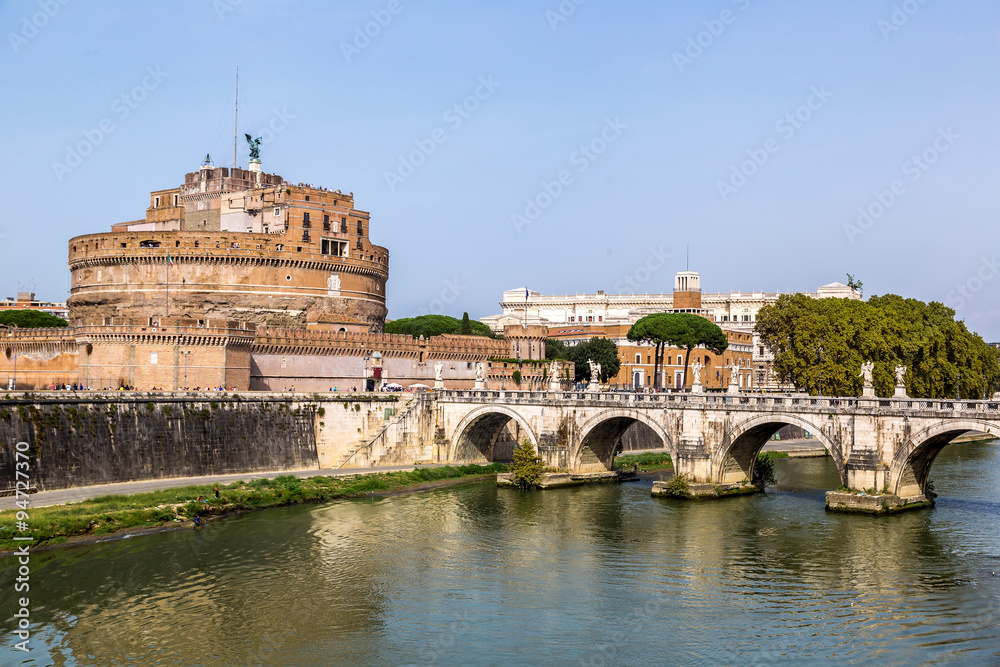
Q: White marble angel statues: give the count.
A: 8